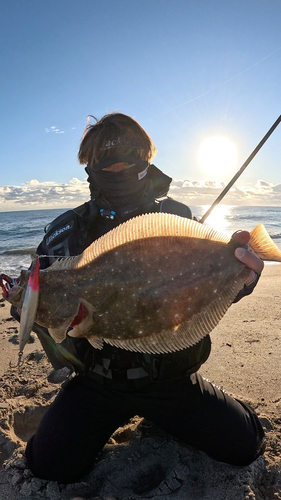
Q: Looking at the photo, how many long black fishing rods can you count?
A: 1